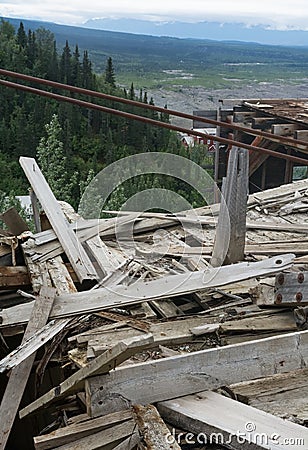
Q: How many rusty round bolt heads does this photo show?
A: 4